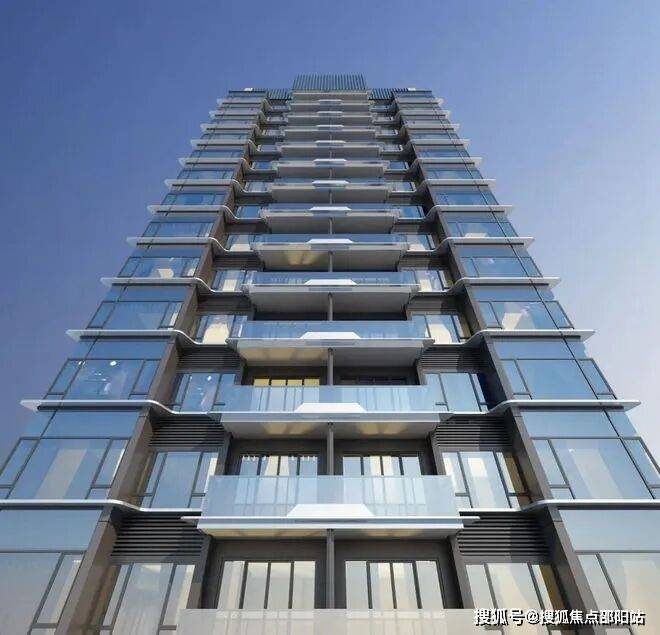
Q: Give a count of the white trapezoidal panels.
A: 12